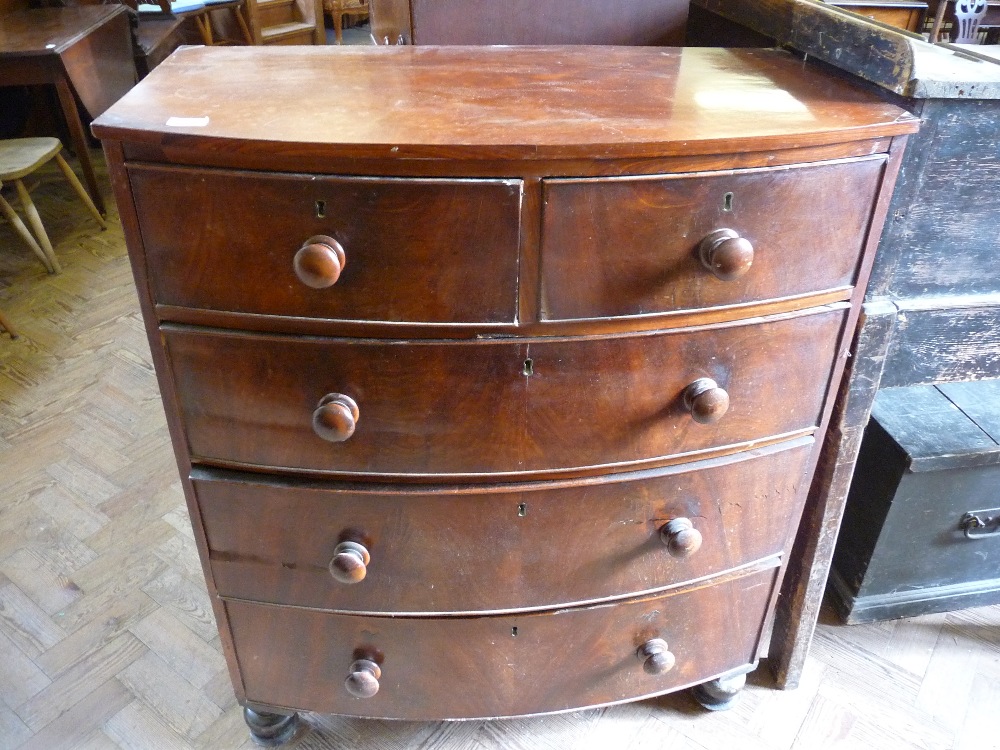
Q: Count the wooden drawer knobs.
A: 8